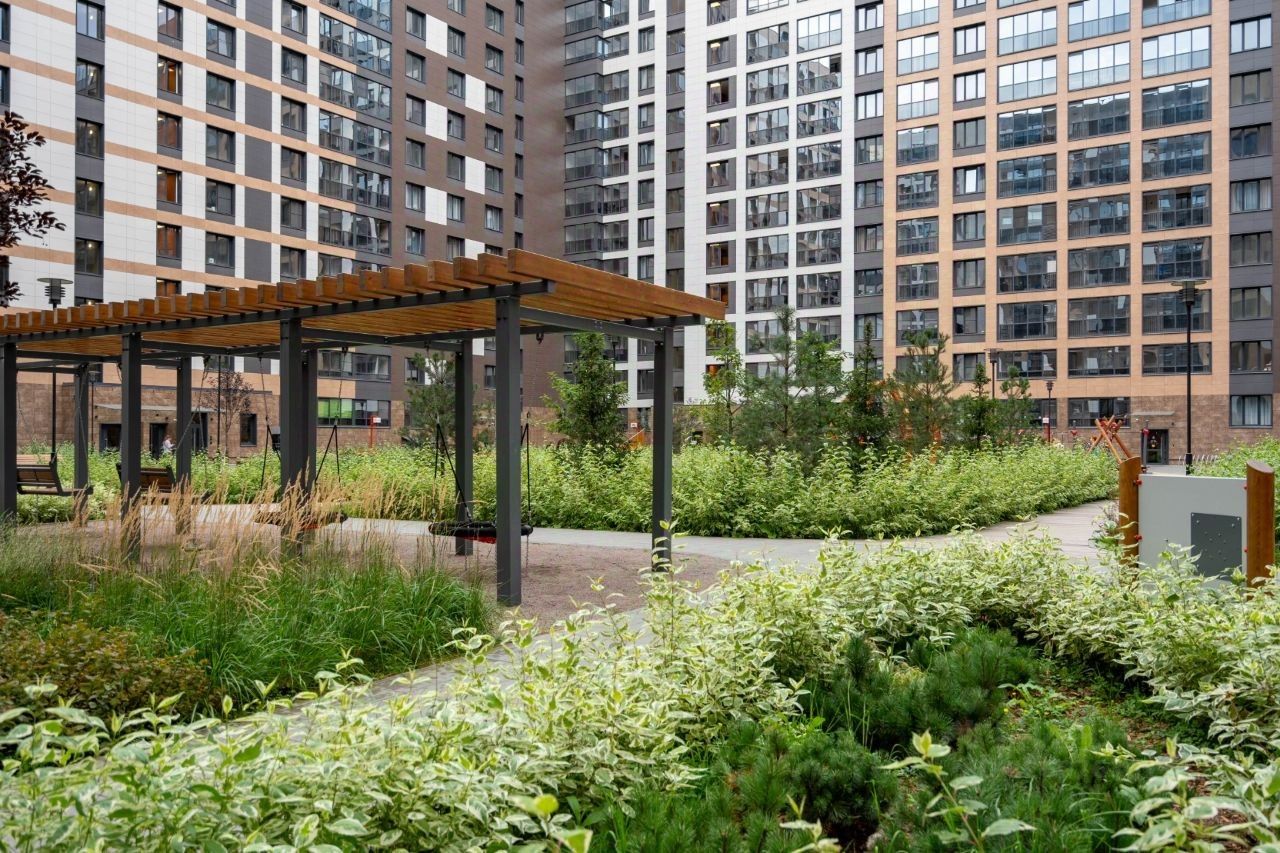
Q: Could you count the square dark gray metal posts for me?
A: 9